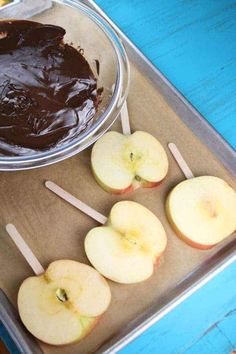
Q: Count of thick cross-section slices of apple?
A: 4